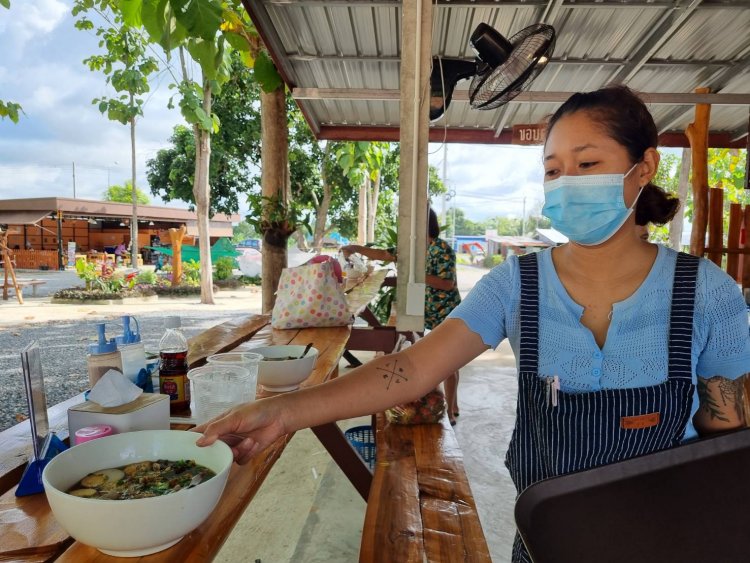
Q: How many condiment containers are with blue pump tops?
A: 2